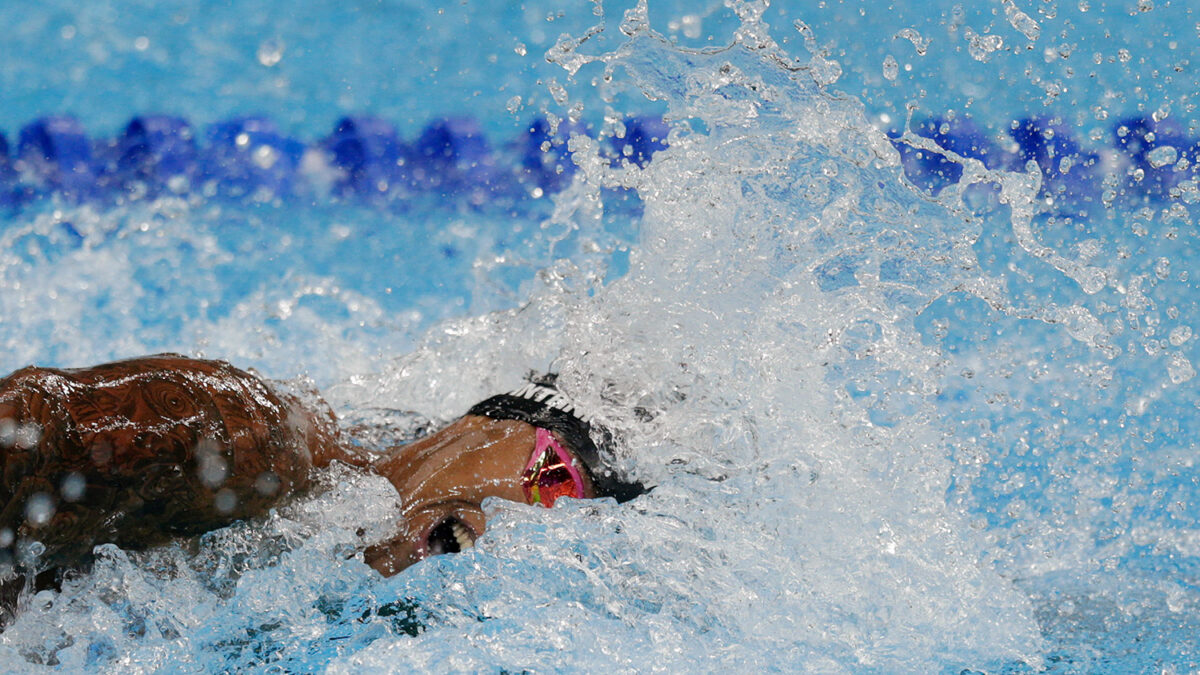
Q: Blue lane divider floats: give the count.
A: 11